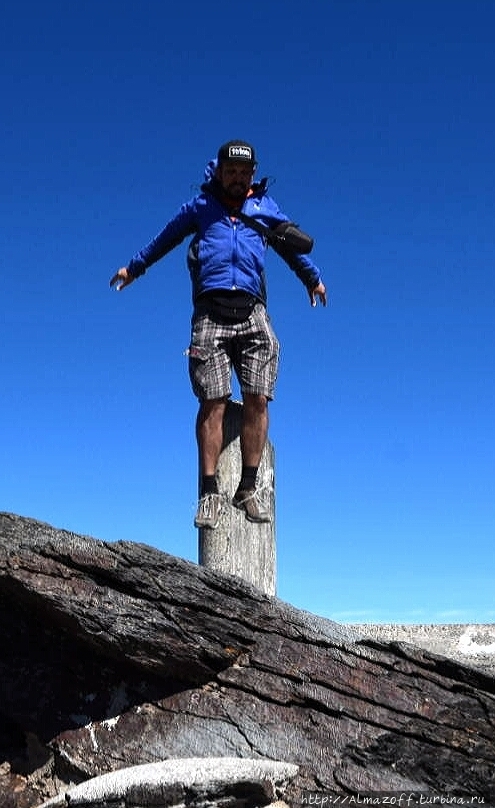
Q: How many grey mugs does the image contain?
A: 0